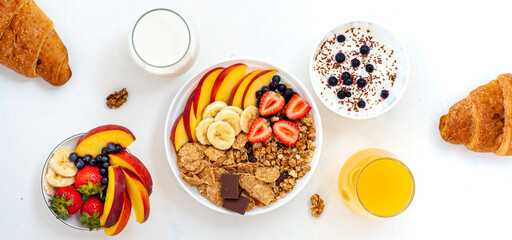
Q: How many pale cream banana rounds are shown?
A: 9